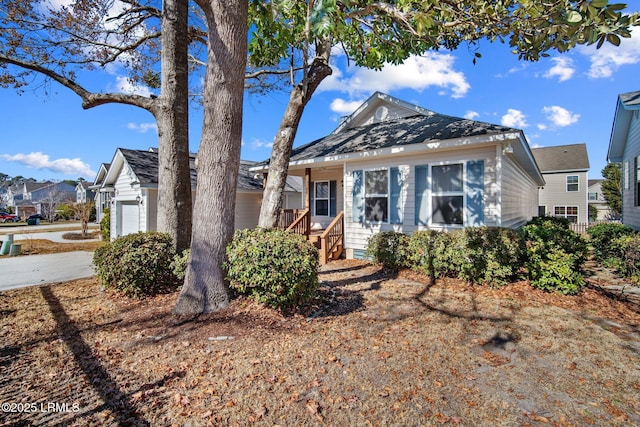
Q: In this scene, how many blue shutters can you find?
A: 6